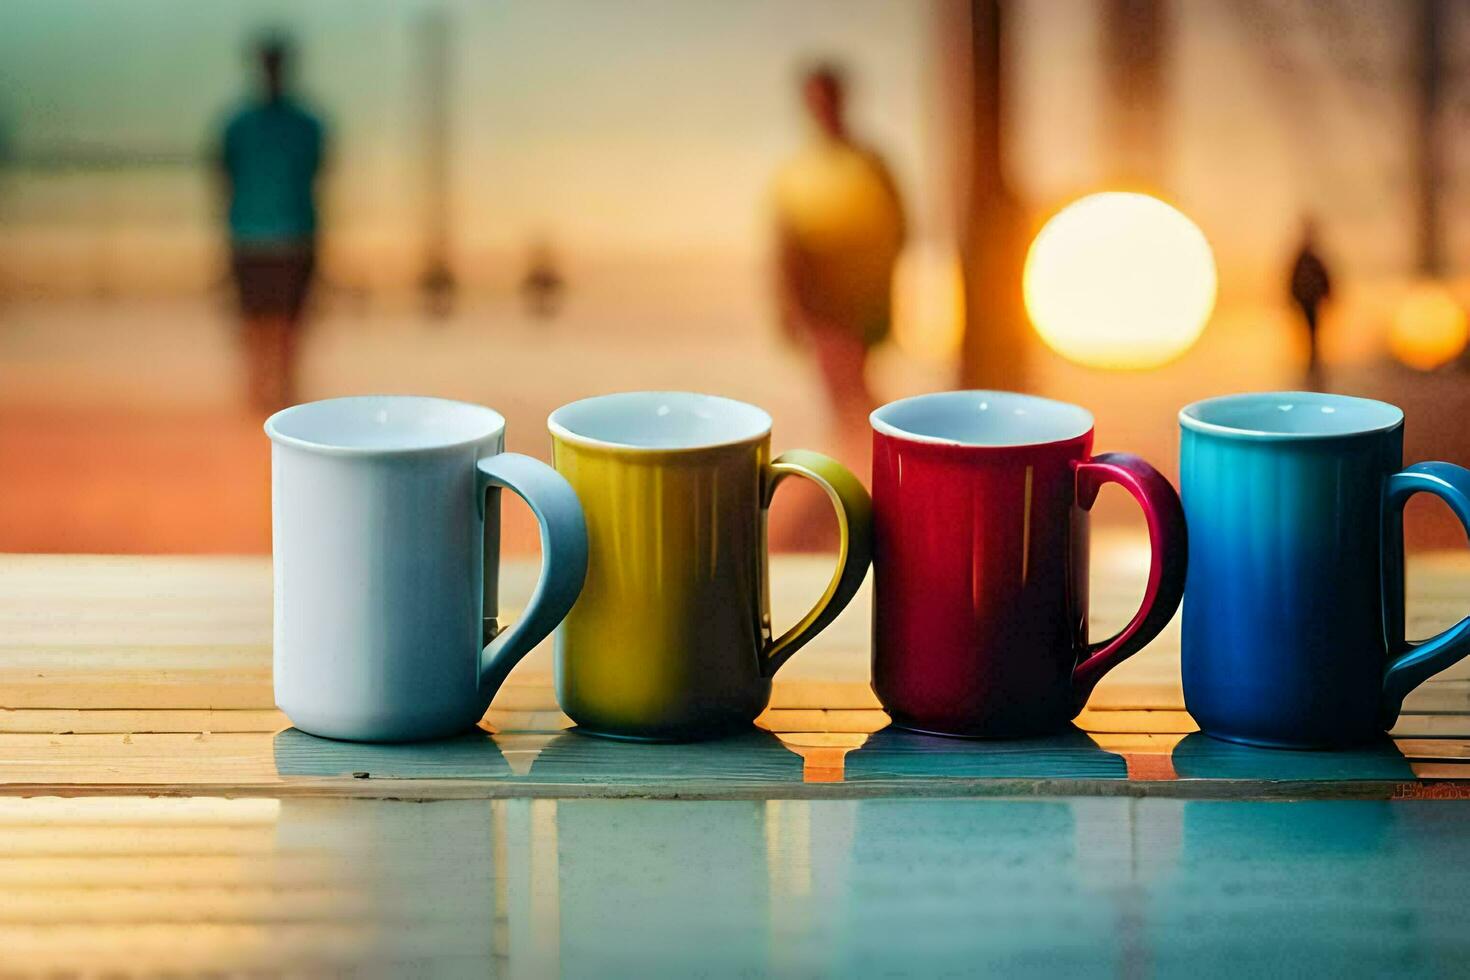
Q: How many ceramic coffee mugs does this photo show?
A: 4